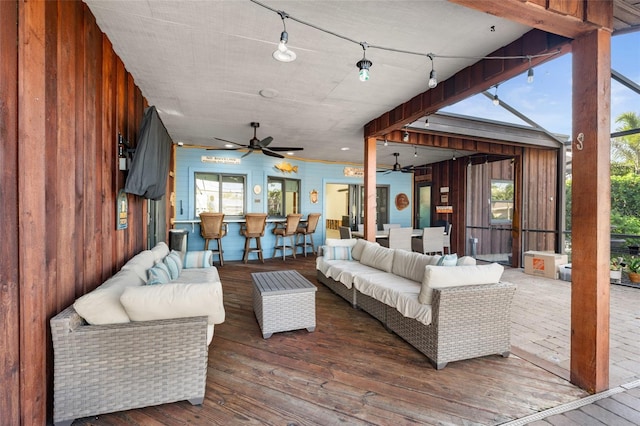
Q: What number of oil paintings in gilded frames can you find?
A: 0